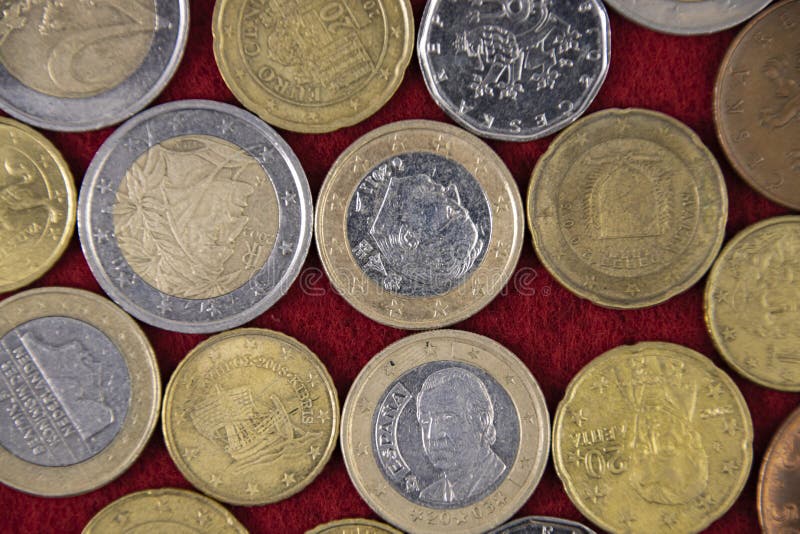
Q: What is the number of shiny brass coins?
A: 8